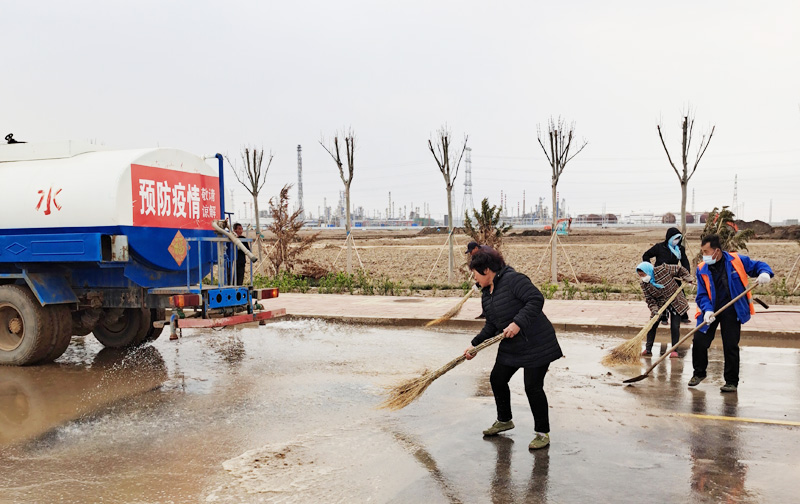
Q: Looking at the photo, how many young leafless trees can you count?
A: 5